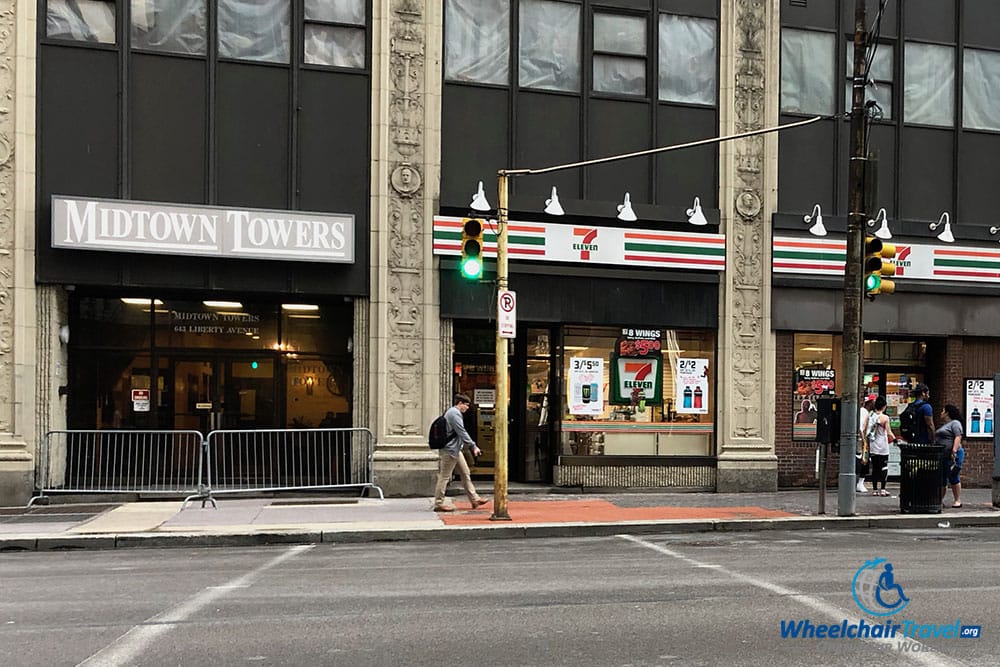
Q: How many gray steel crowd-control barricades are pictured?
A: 2